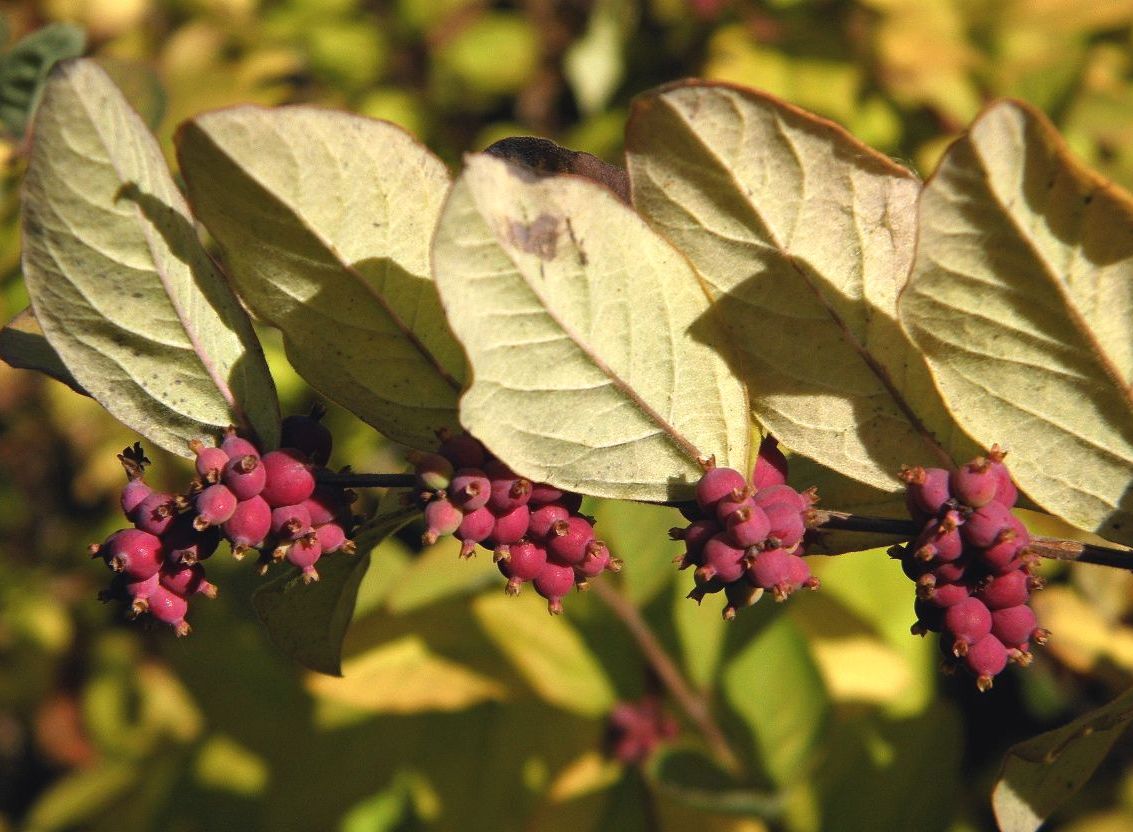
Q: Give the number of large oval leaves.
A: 5